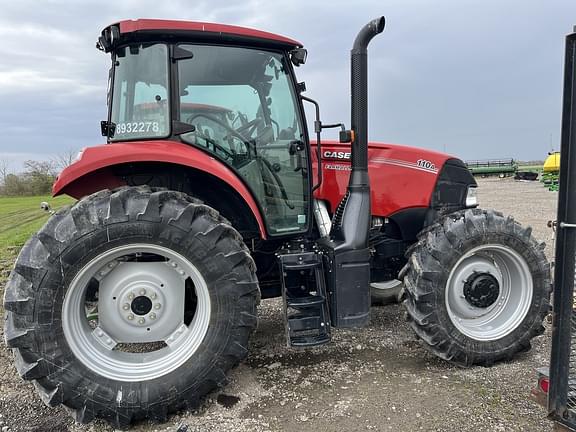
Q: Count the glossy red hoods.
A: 1